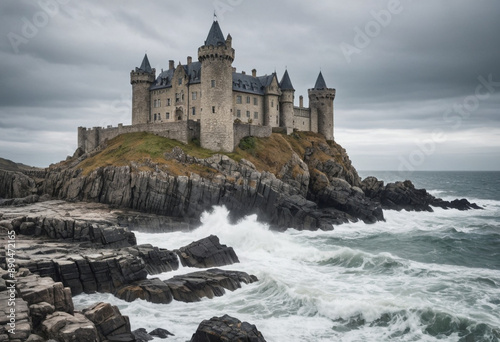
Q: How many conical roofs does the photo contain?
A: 4